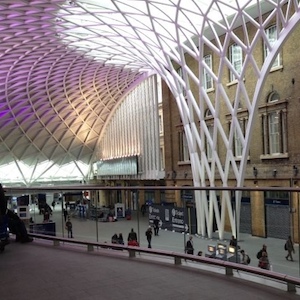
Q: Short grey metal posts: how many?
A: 6